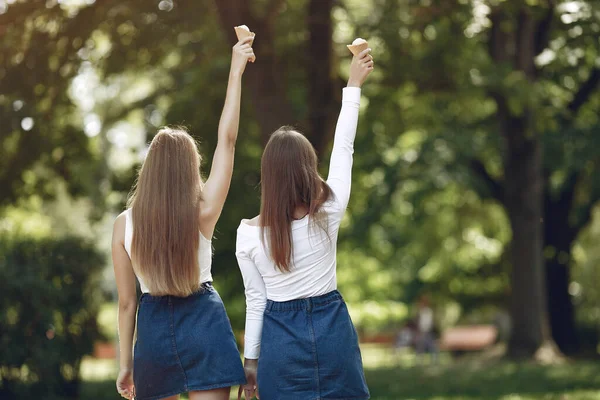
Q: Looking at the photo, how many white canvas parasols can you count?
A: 0